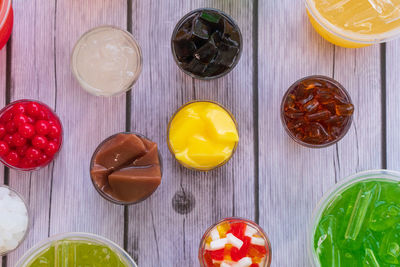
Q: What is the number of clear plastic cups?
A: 12